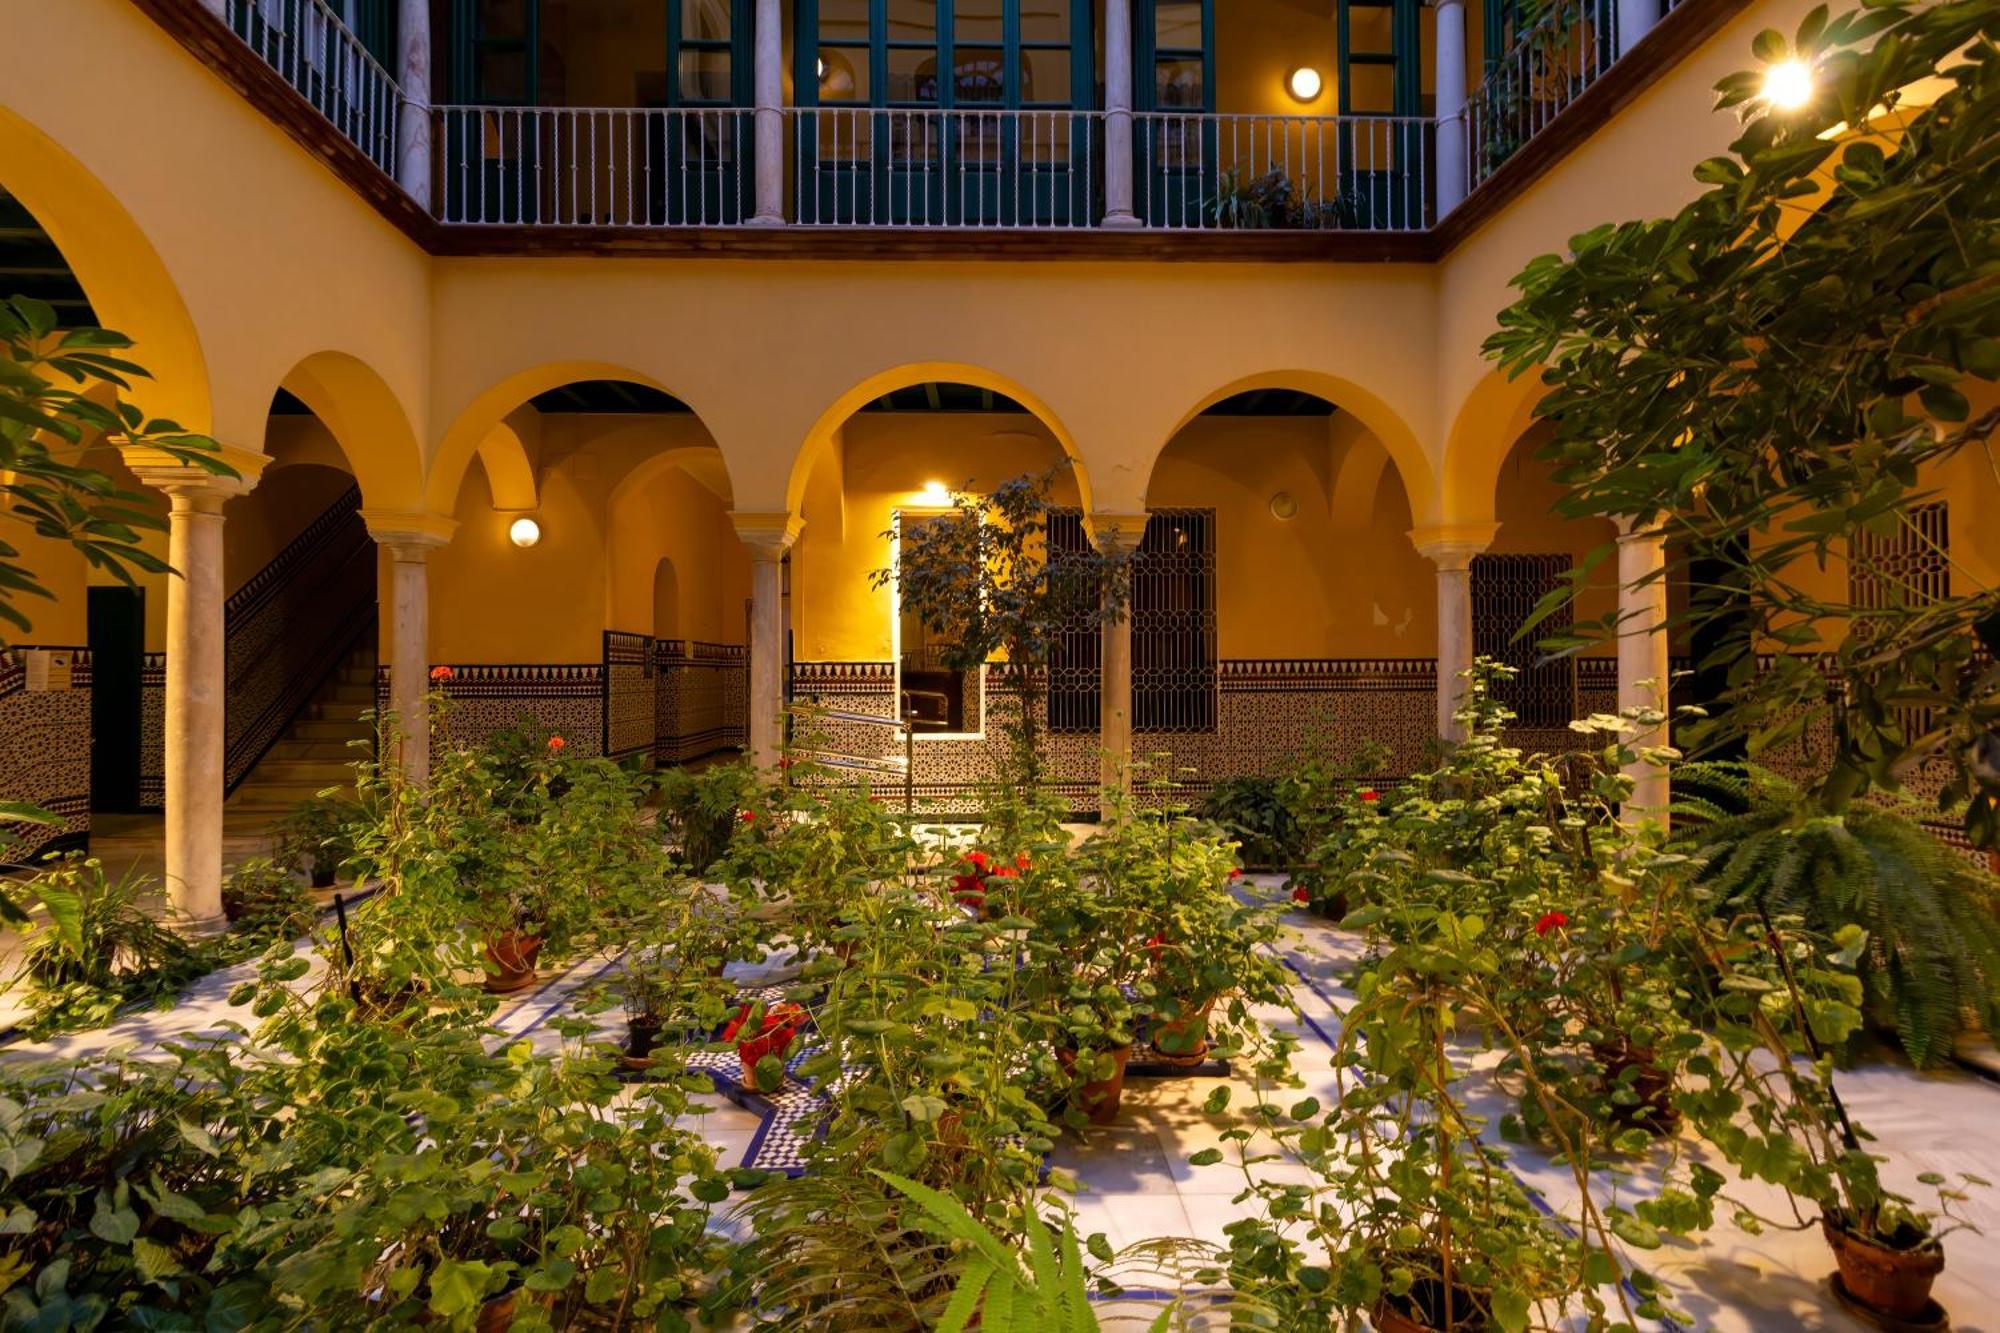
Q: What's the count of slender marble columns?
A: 11